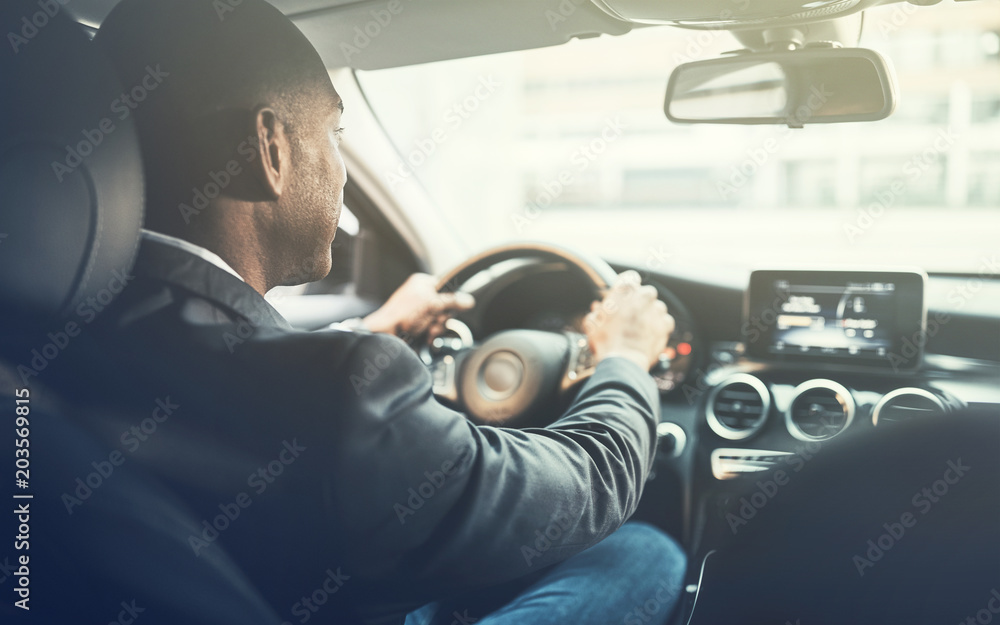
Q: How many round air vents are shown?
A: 3